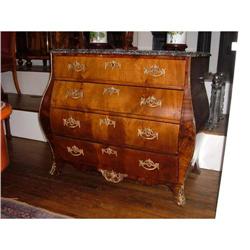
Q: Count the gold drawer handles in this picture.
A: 8